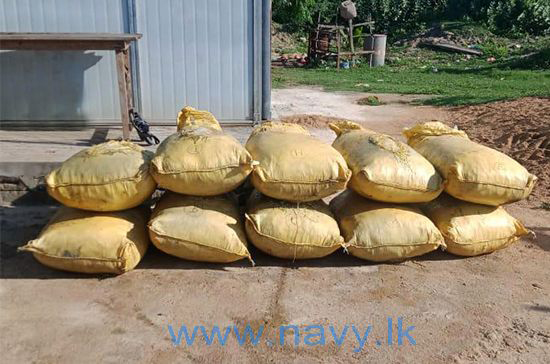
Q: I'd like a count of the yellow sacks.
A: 10